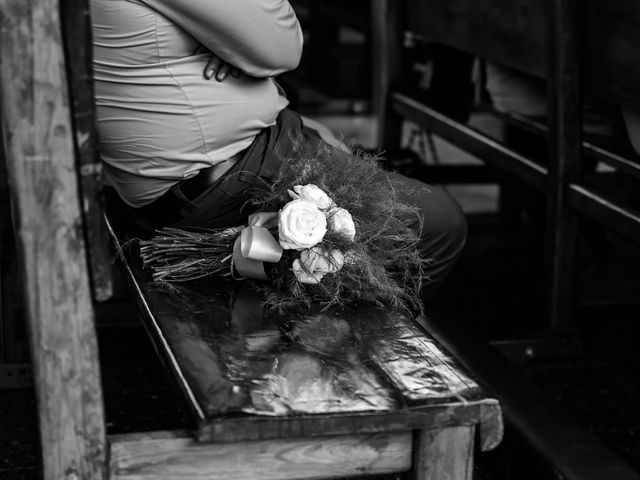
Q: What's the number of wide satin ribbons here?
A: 1